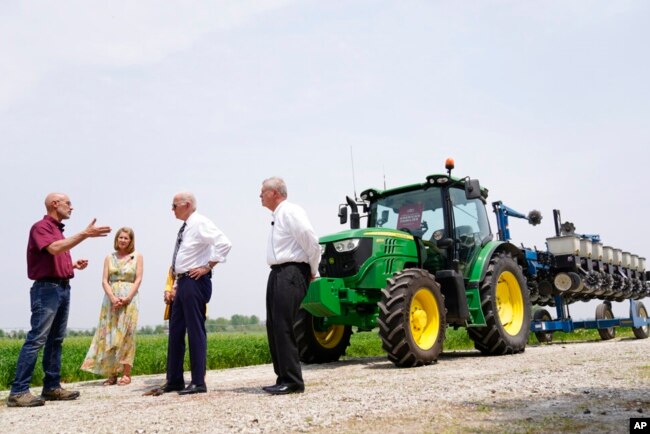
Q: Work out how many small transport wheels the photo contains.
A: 3